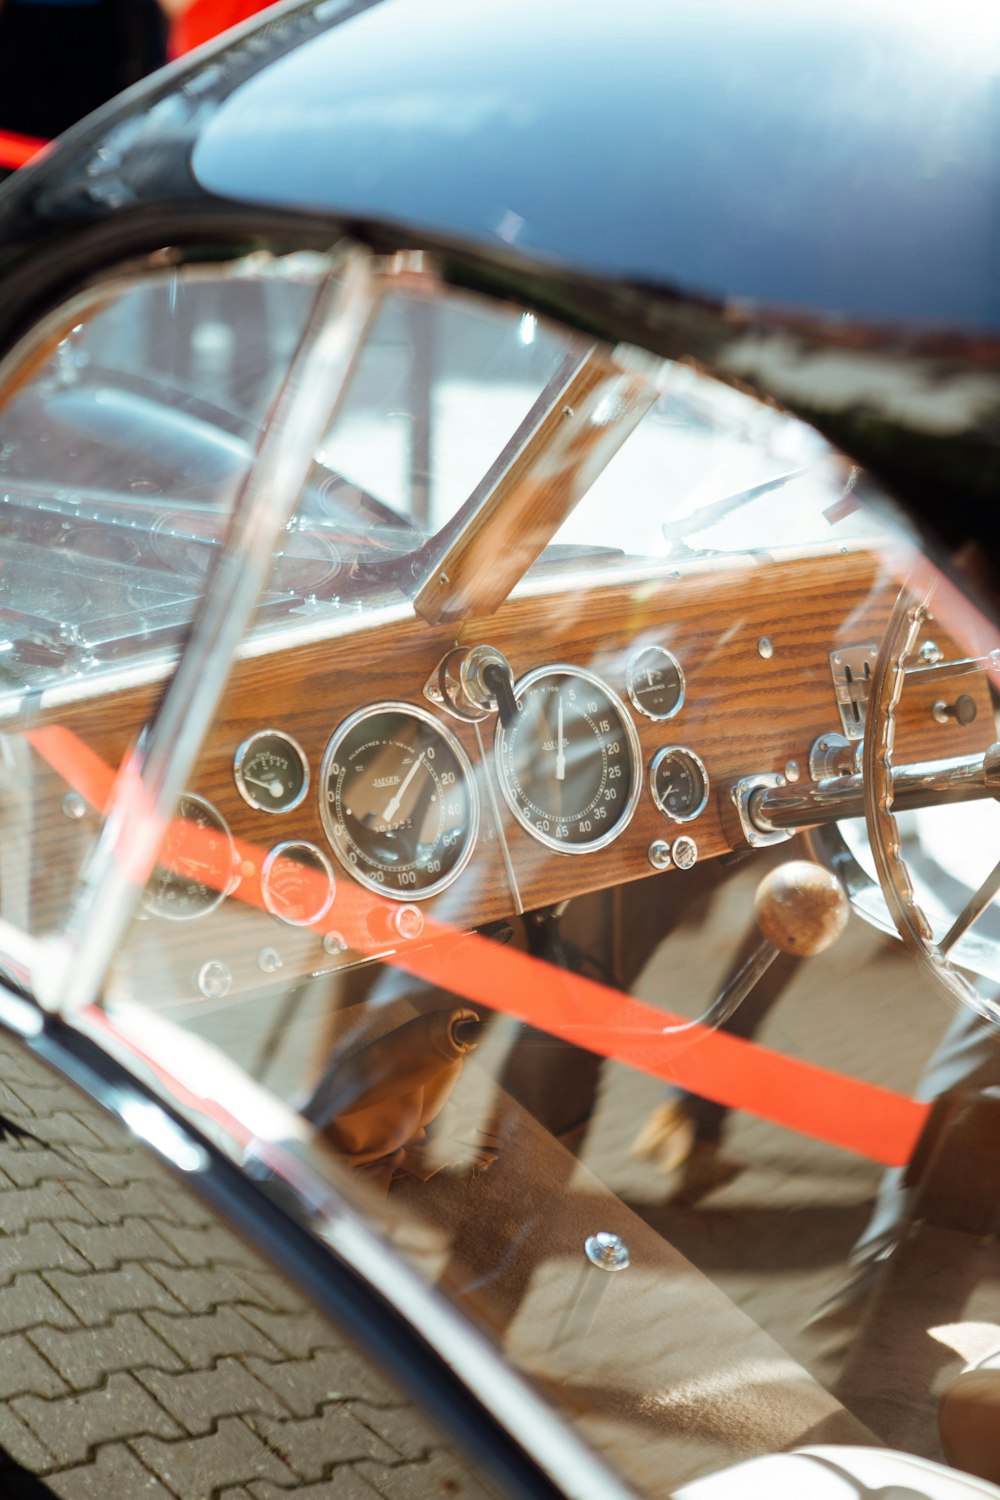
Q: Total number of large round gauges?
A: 2